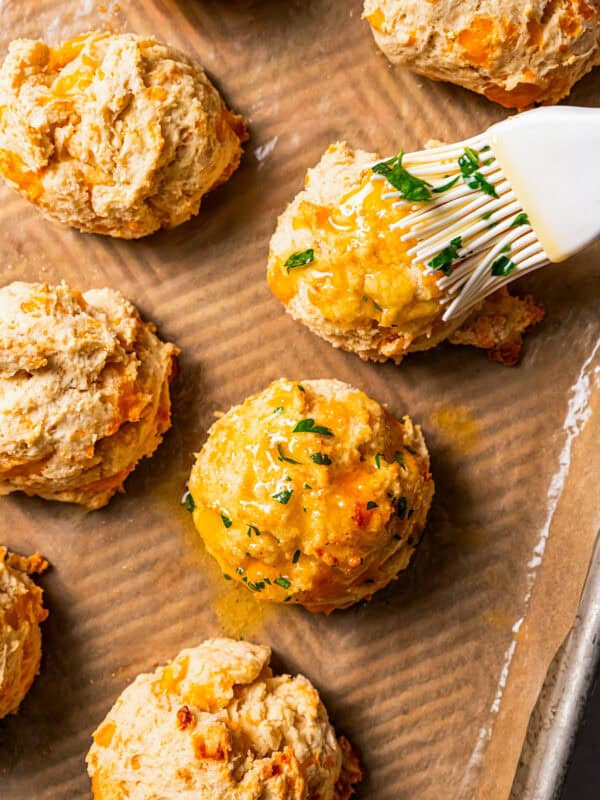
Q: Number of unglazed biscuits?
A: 5